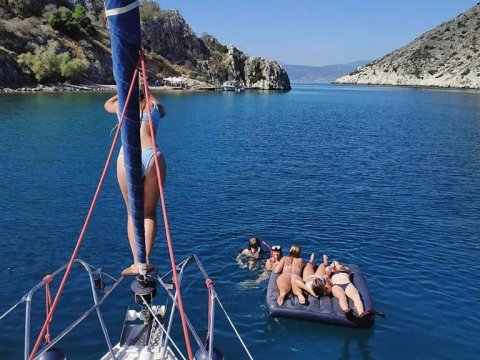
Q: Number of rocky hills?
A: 2